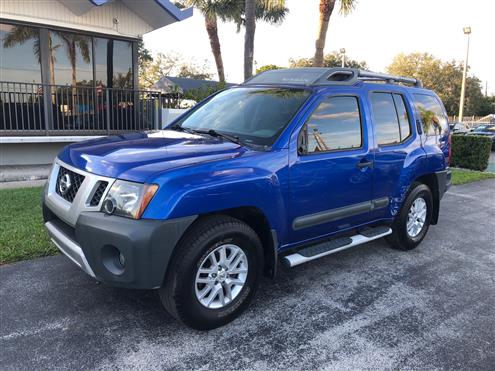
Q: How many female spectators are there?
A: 0